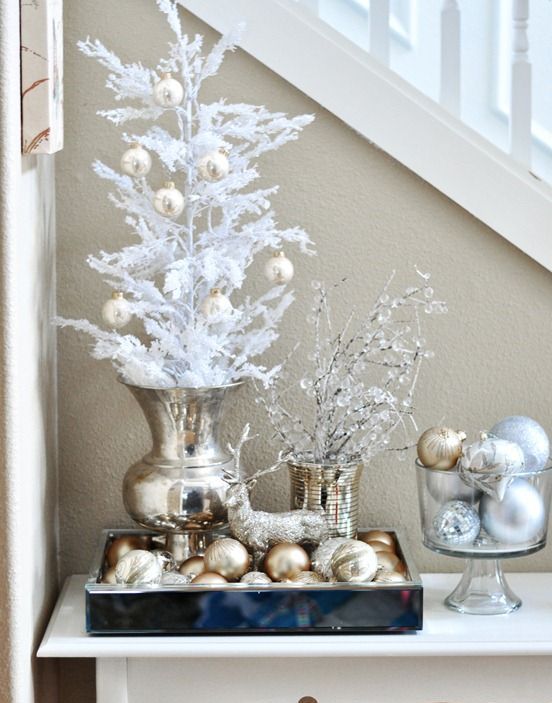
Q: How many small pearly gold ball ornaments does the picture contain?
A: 7